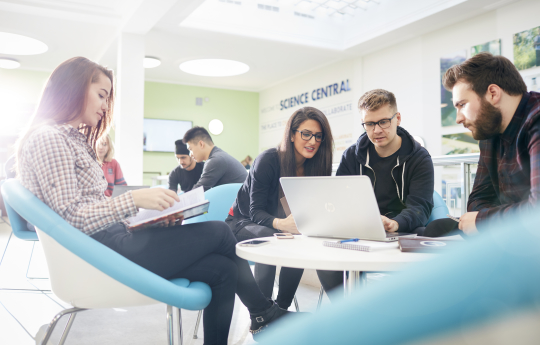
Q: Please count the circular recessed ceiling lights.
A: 4